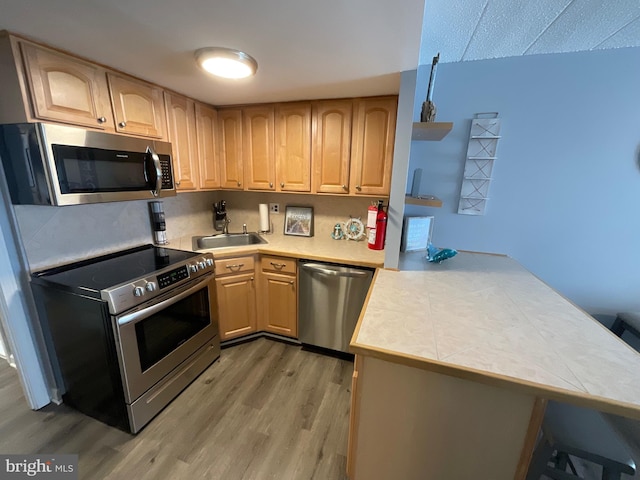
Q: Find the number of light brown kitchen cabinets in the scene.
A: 11